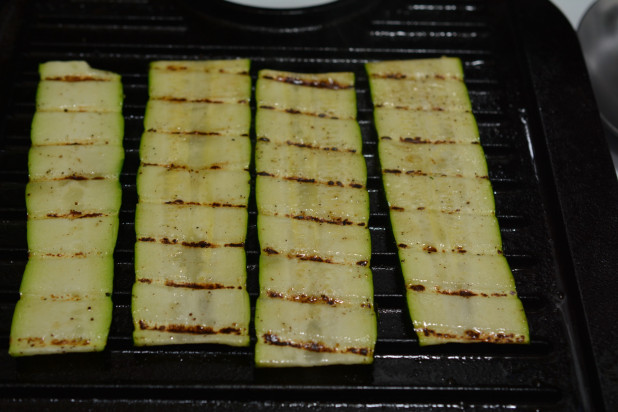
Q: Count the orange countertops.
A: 0